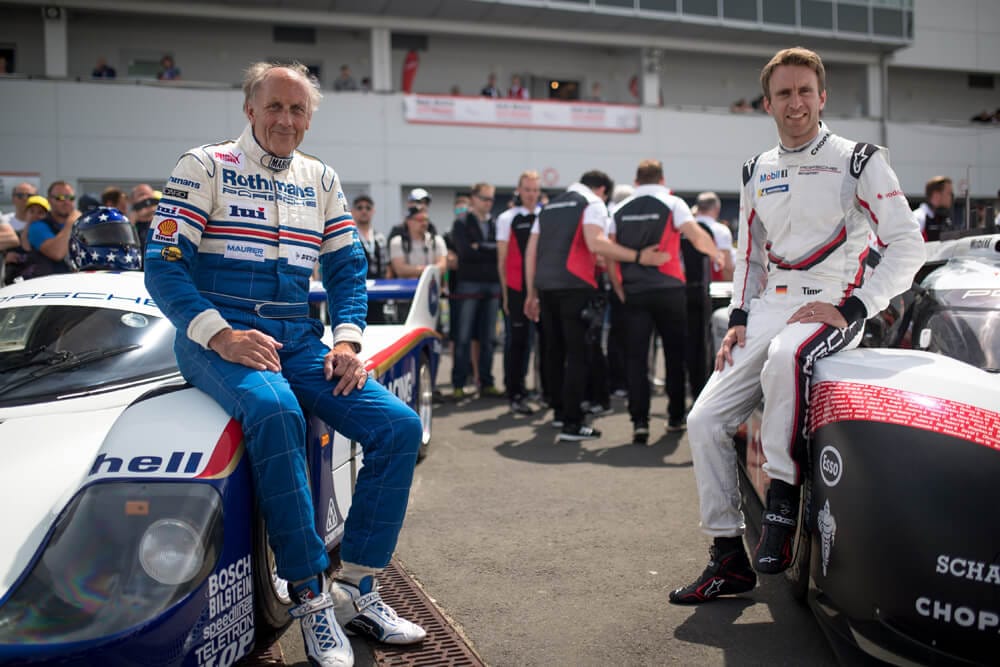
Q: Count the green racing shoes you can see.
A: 0